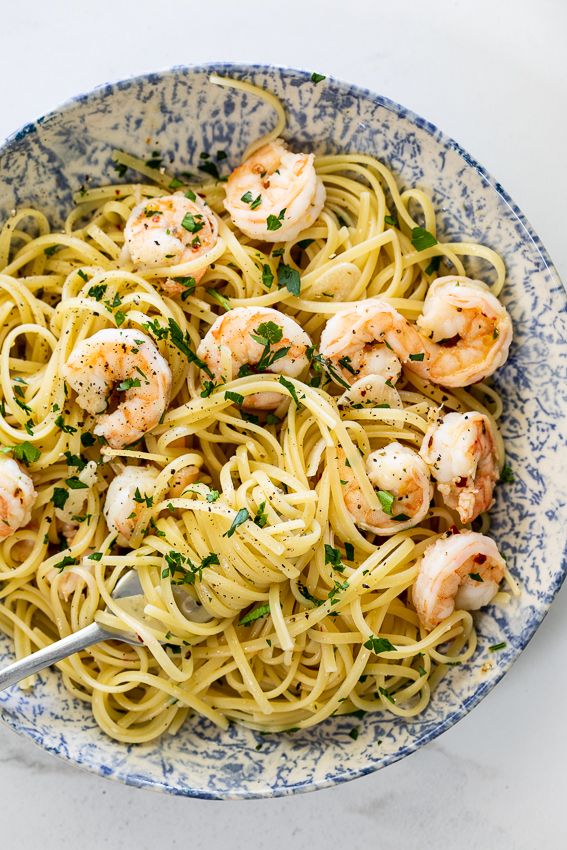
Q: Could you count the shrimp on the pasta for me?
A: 11